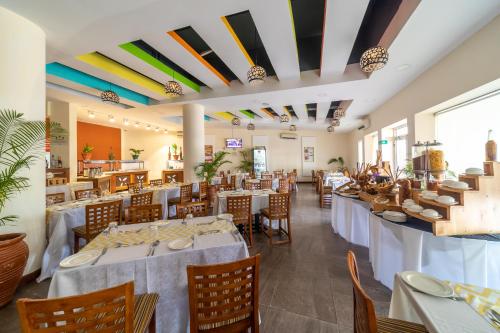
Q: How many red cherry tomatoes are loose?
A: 0